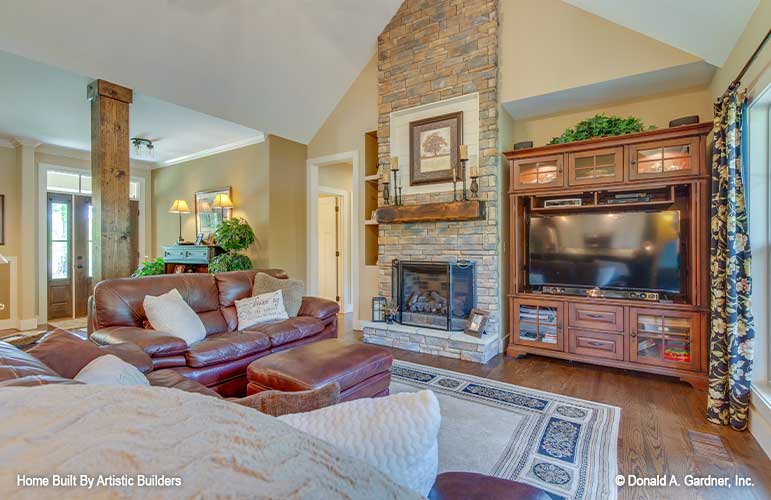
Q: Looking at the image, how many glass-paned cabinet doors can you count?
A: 5